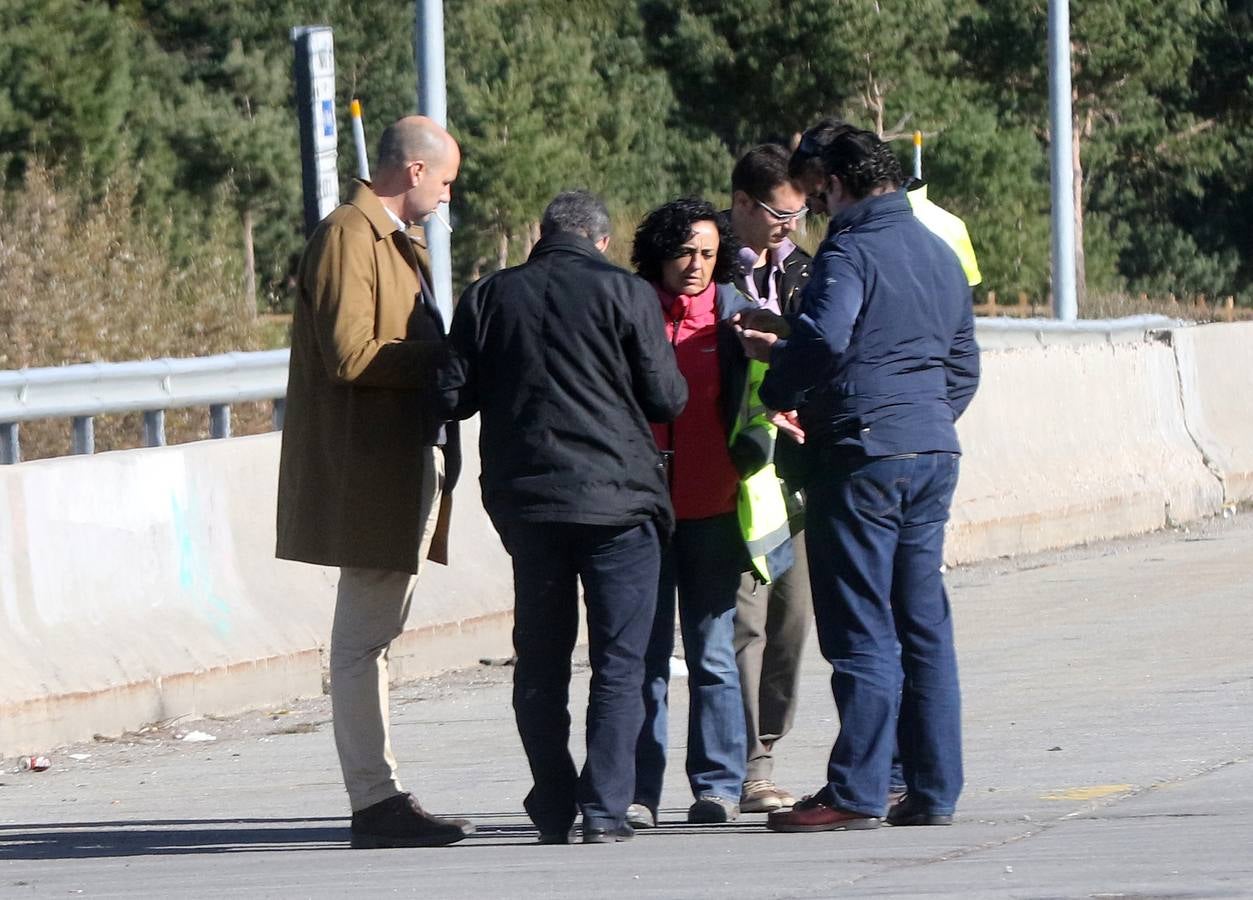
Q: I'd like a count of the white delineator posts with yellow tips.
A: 2